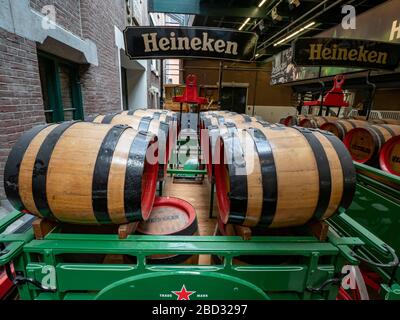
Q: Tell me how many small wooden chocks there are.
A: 4